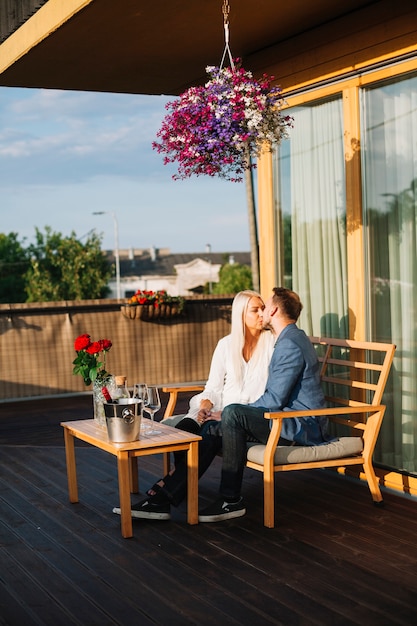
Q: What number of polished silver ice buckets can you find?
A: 1